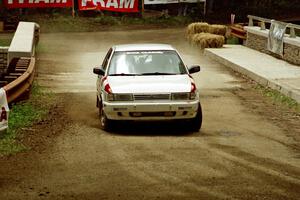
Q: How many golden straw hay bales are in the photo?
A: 3